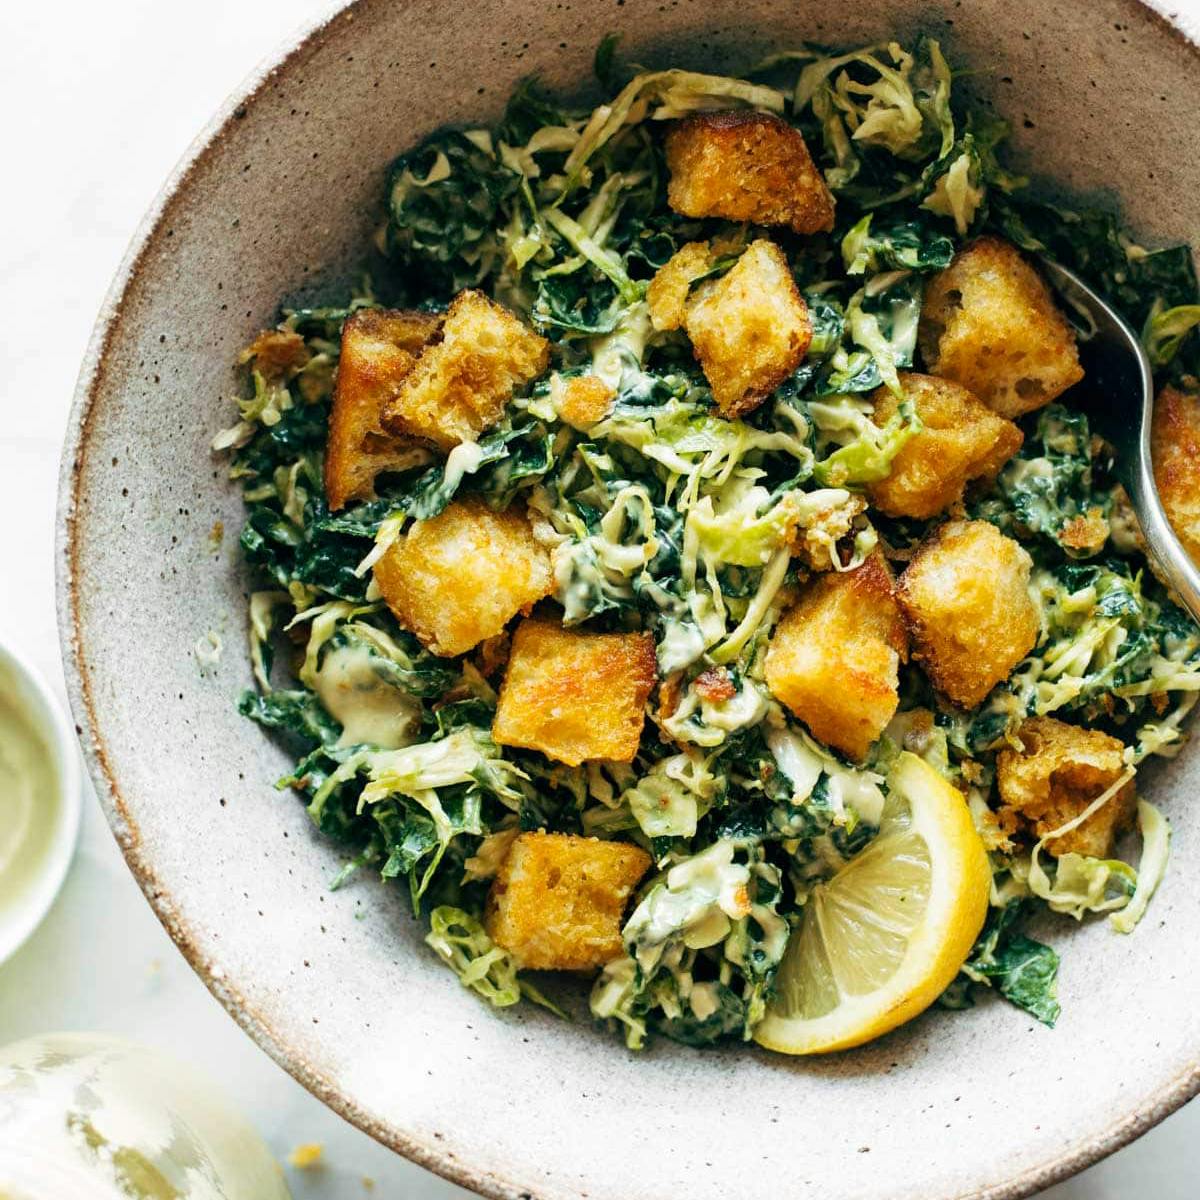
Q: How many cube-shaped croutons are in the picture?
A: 13